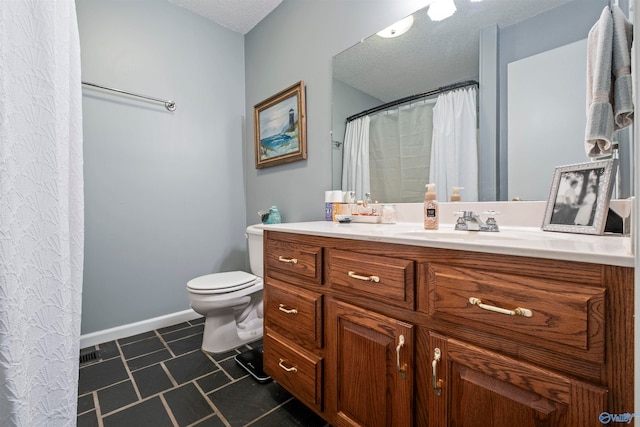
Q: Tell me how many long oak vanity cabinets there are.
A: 1